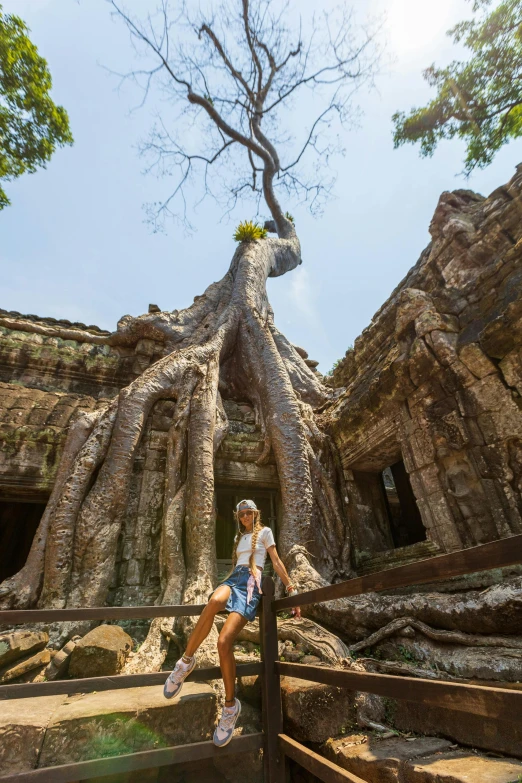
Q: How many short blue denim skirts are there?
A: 1